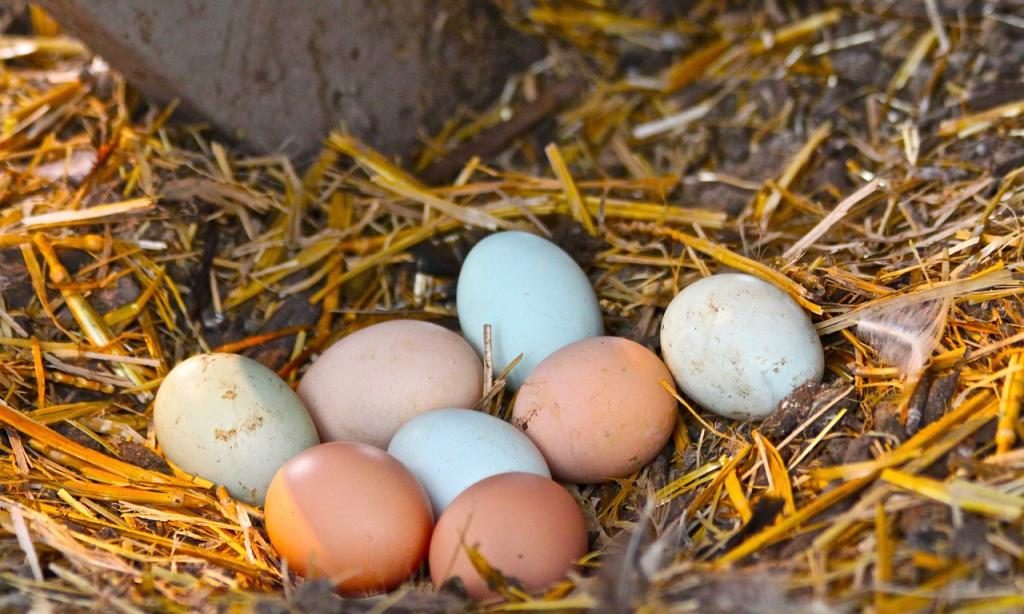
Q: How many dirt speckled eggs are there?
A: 3